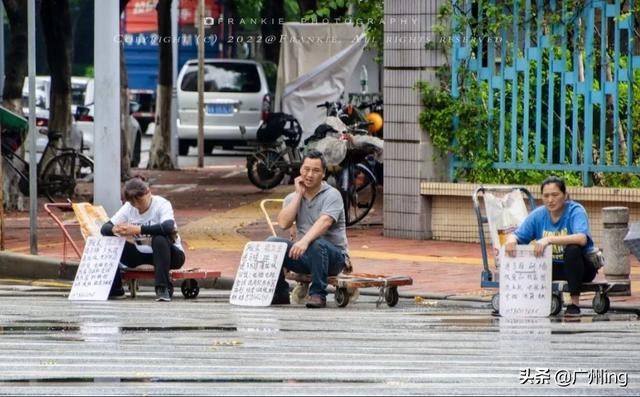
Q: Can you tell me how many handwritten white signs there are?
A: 3